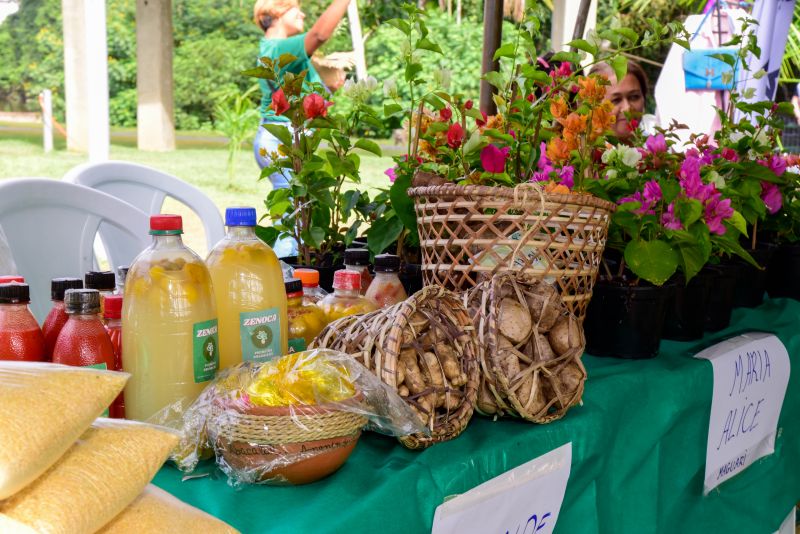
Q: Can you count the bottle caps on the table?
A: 14